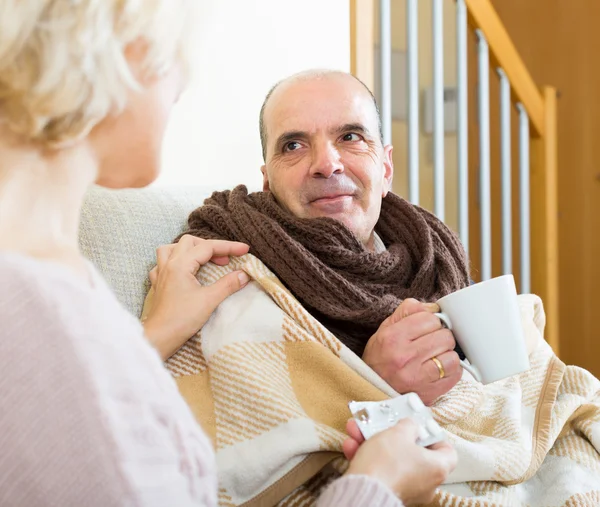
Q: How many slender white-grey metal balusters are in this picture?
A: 7